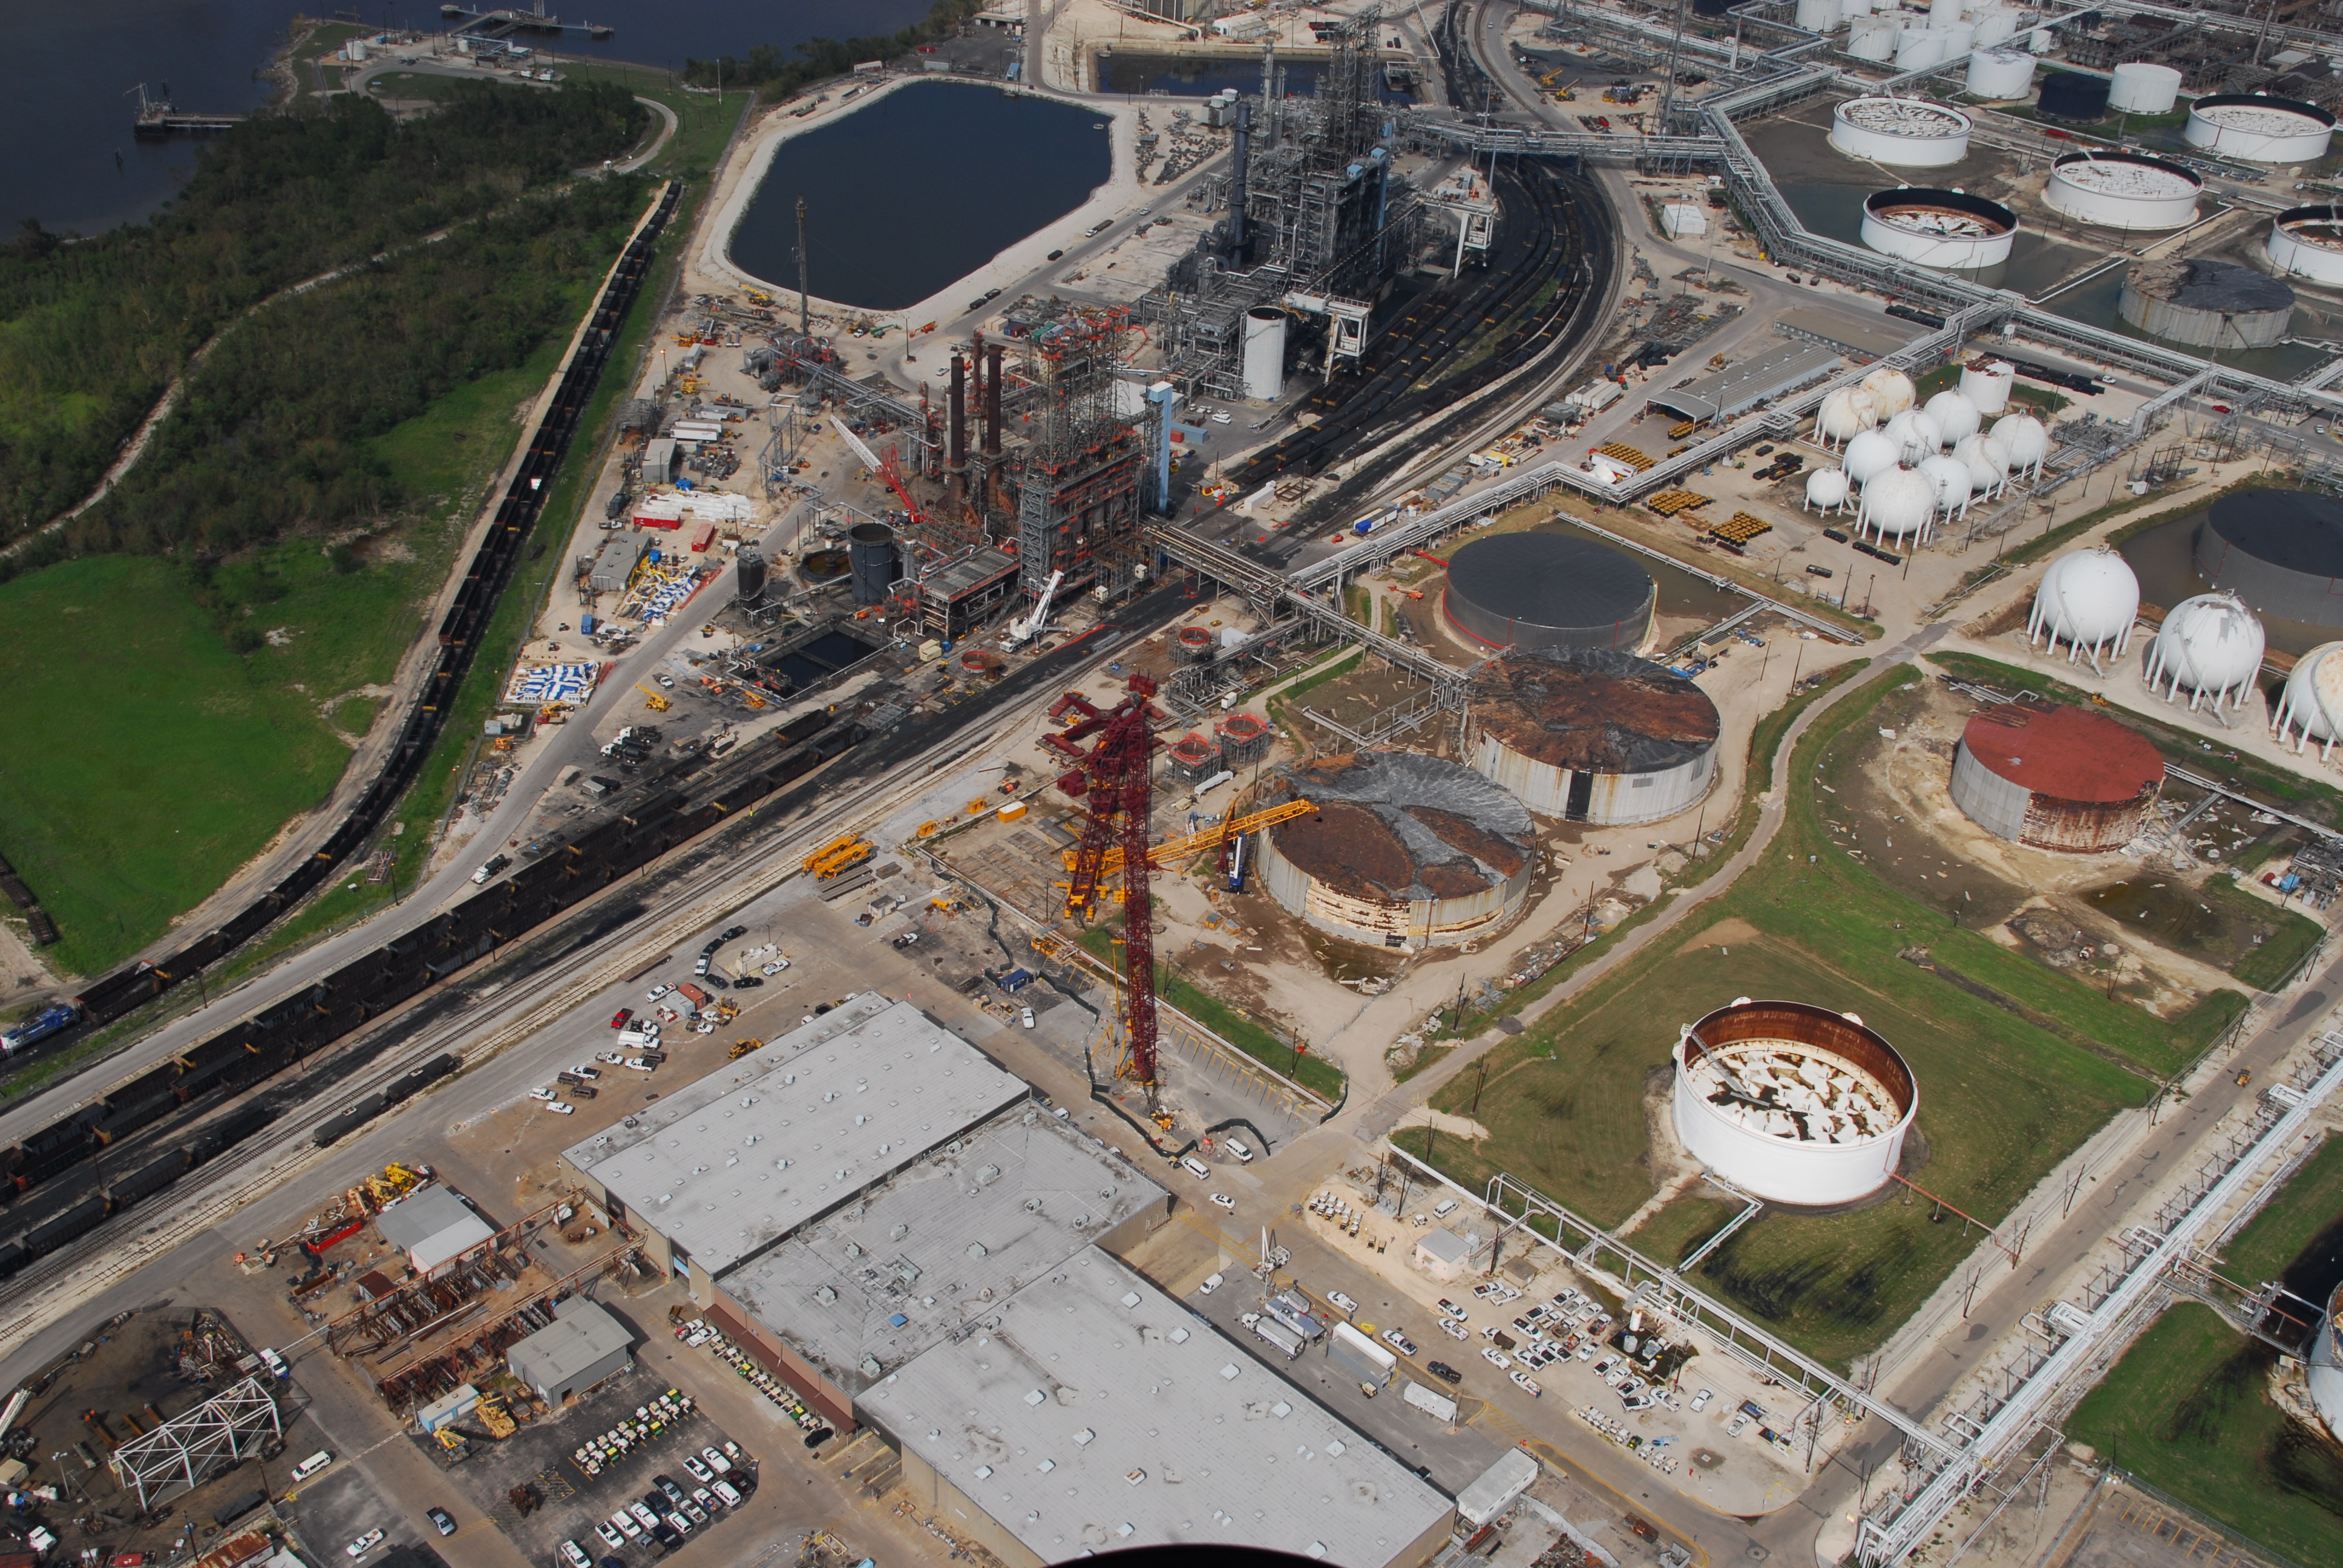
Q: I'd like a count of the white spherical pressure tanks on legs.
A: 13